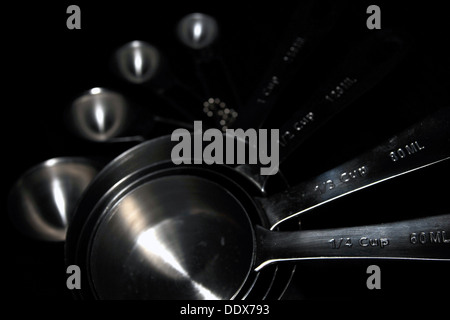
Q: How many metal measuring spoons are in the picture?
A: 4